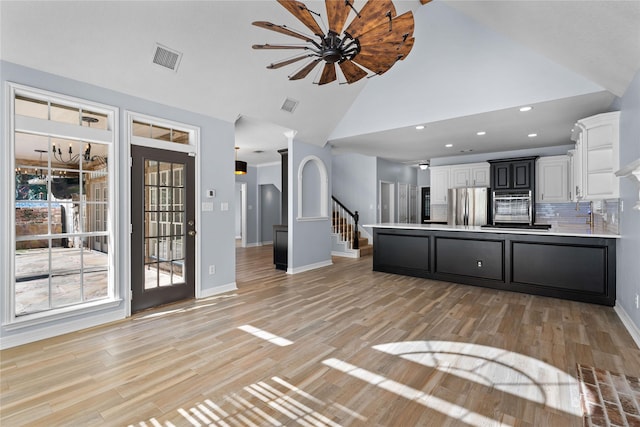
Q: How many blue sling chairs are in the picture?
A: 0